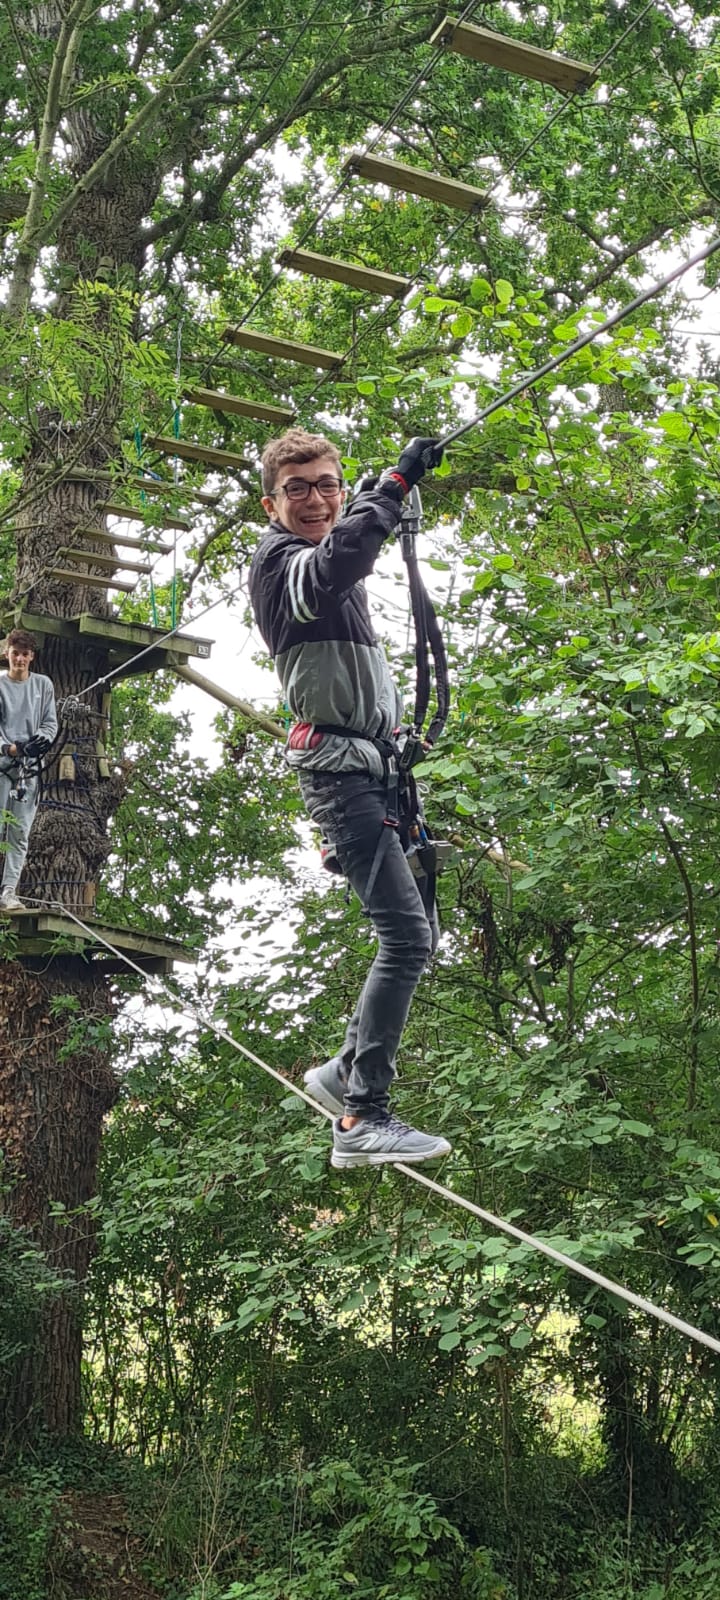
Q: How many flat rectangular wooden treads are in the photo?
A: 11